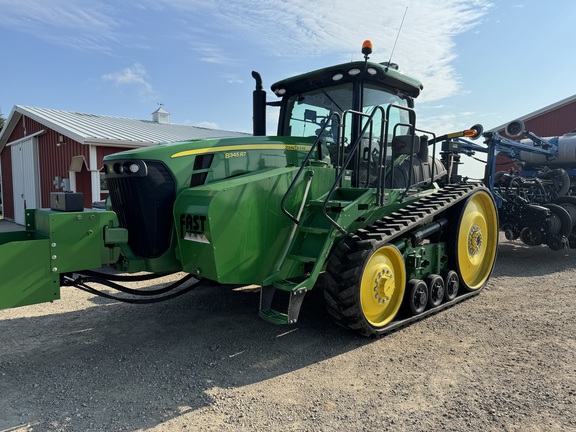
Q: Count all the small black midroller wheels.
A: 3